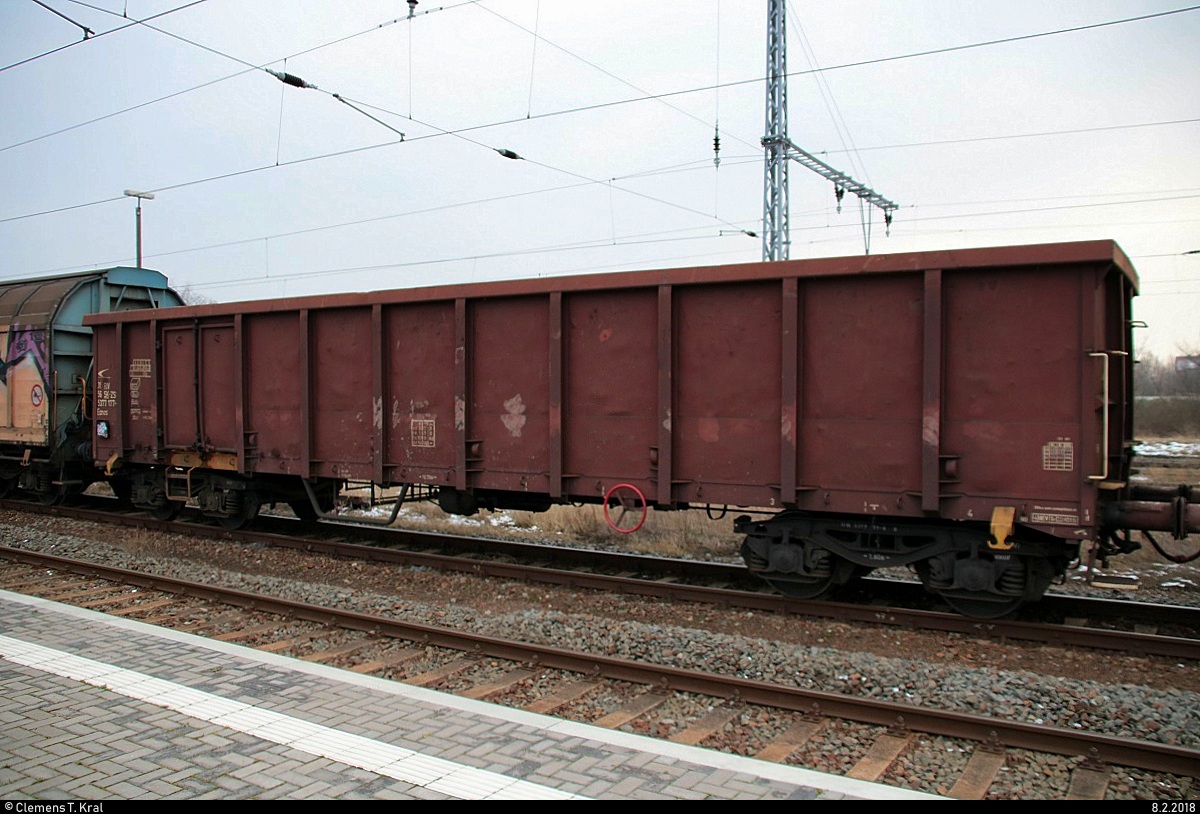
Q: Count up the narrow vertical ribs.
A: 10